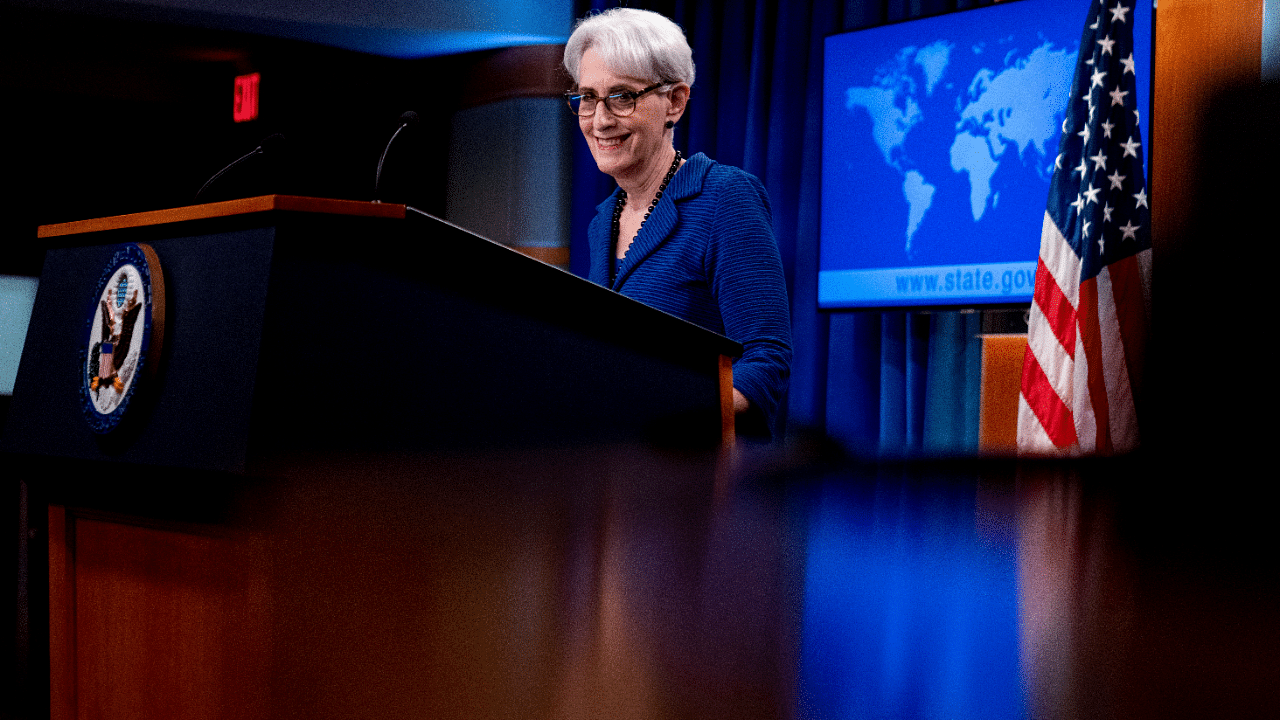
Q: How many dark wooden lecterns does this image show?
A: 1